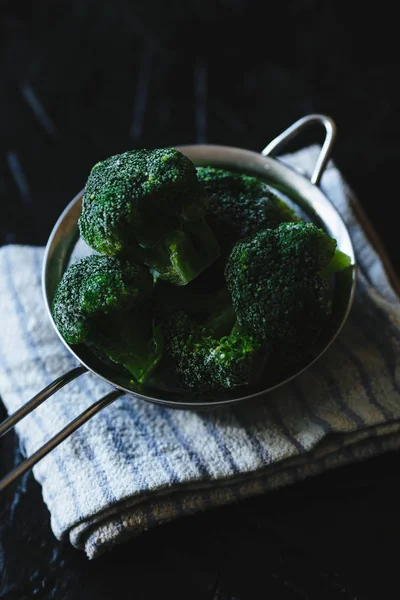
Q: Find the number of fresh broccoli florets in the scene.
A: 5